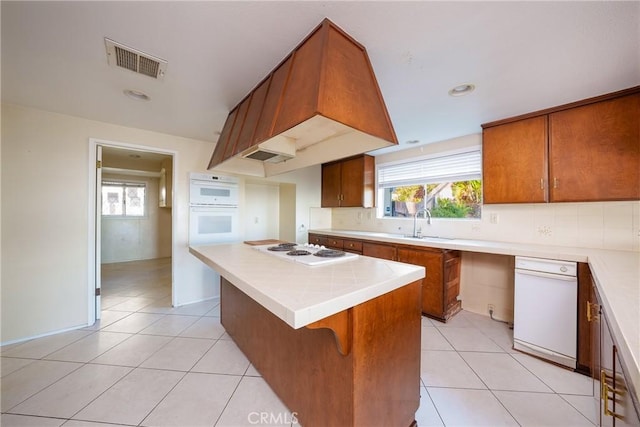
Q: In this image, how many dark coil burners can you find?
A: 4